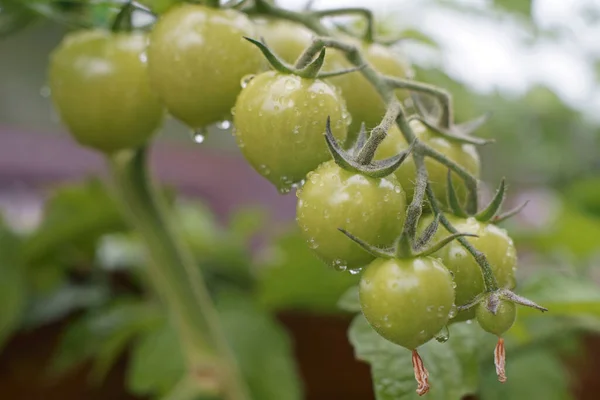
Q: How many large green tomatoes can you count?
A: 9